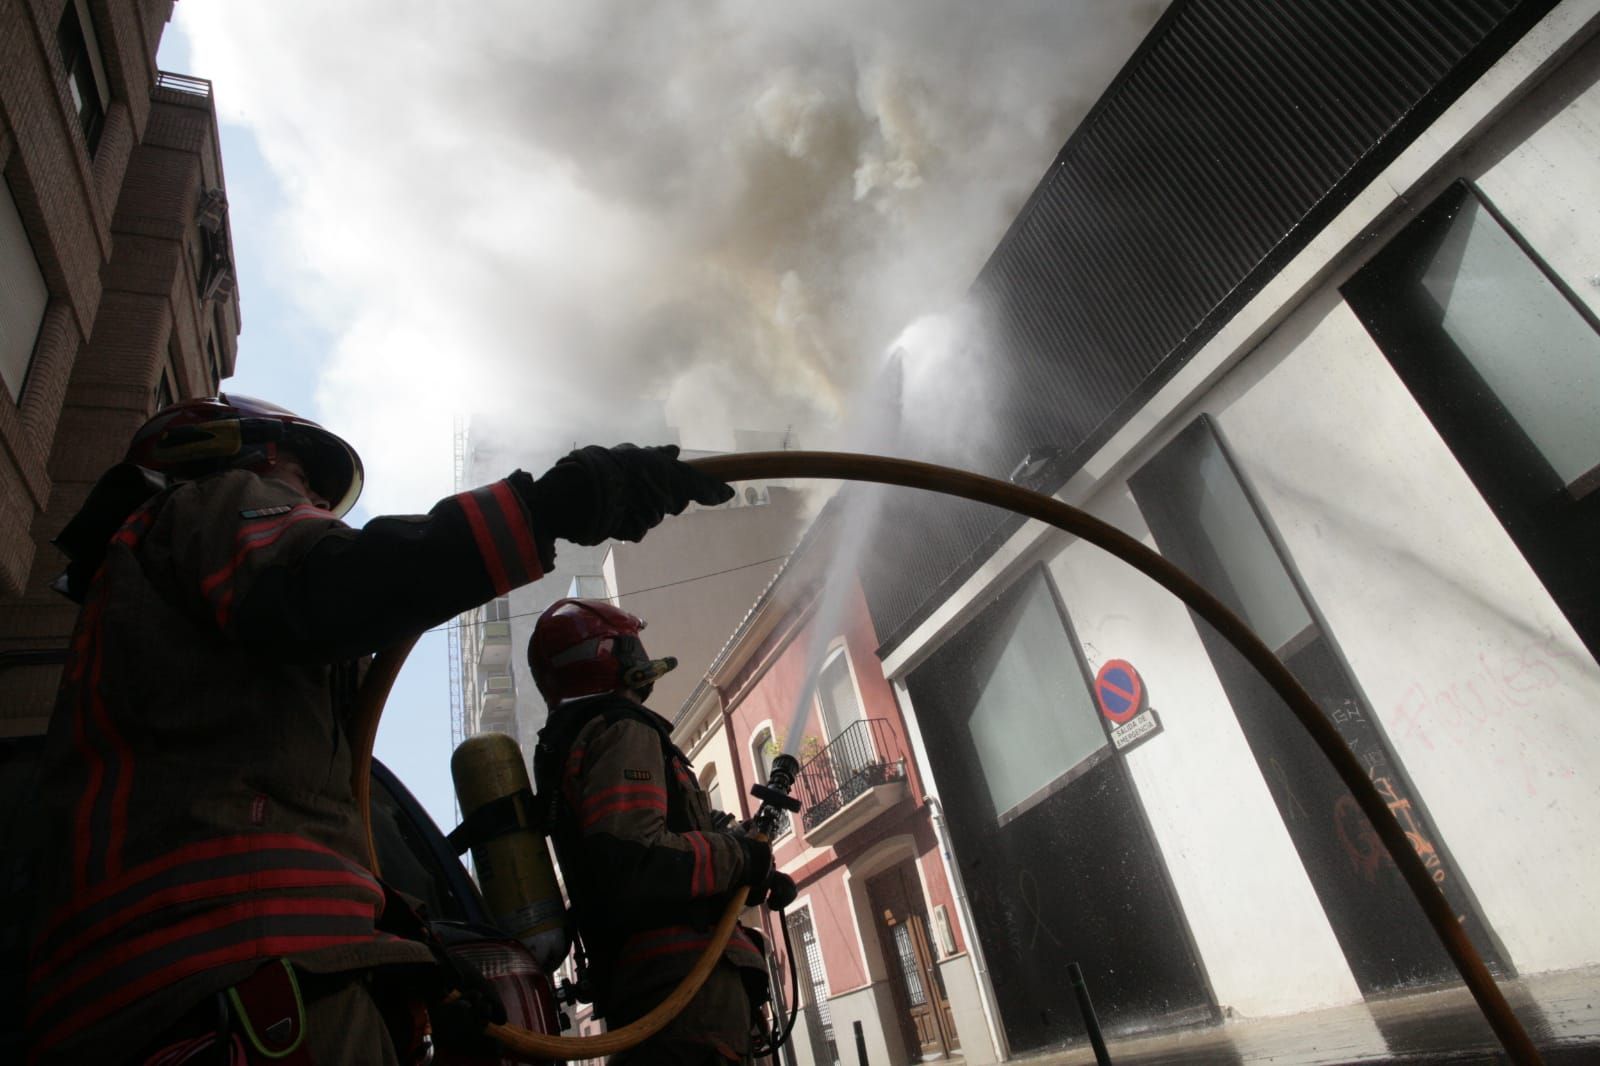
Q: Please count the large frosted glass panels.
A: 3